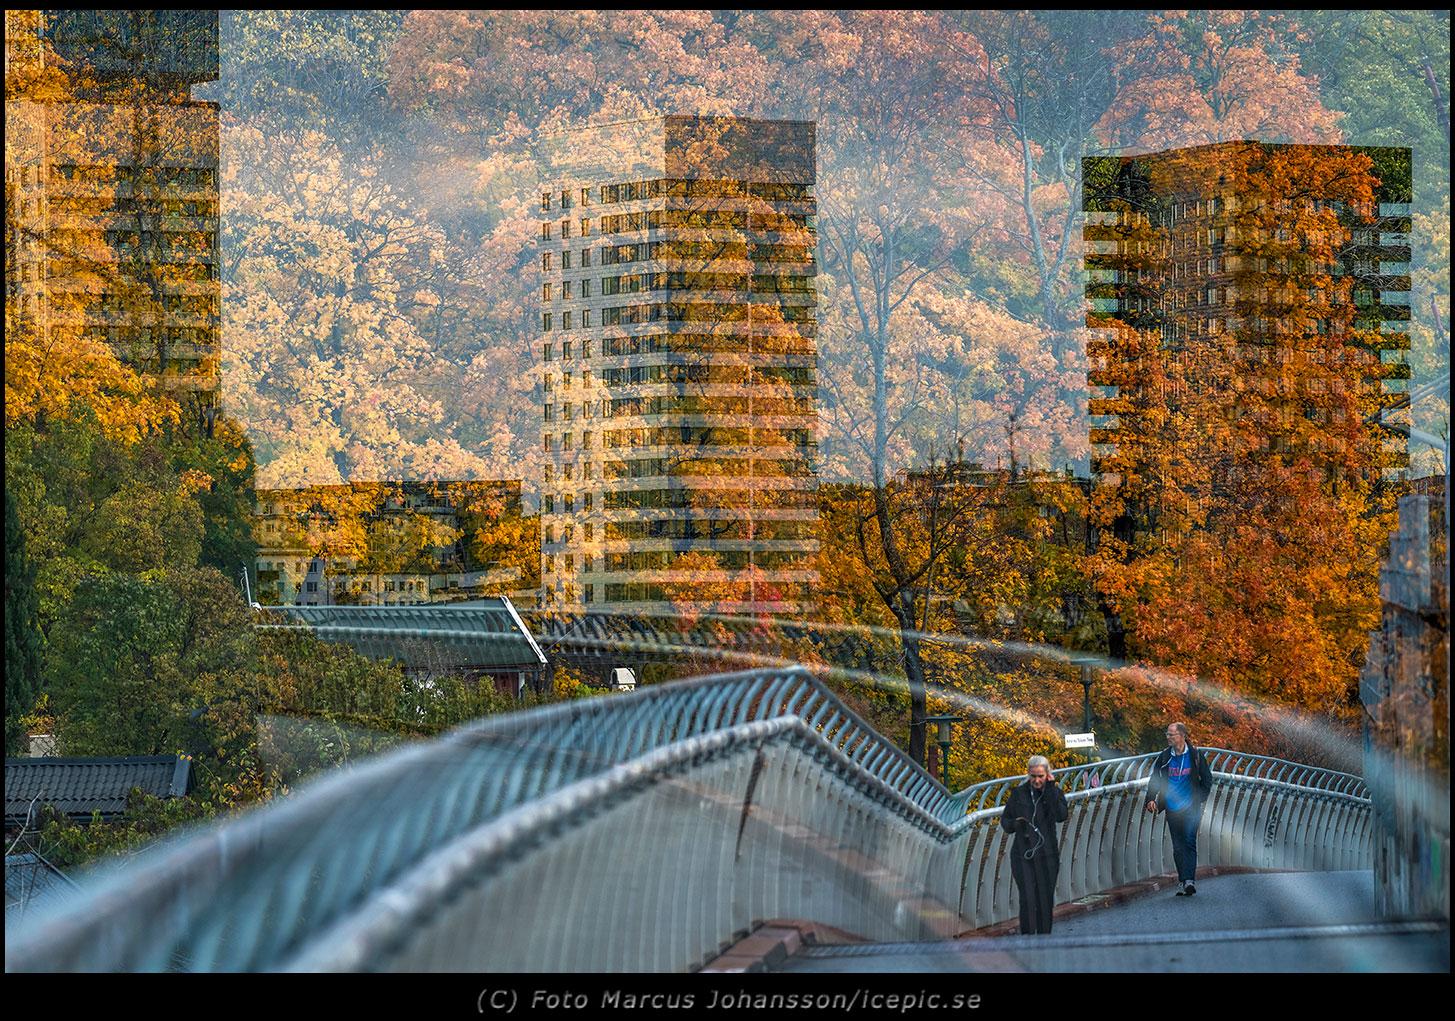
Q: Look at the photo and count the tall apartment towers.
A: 3